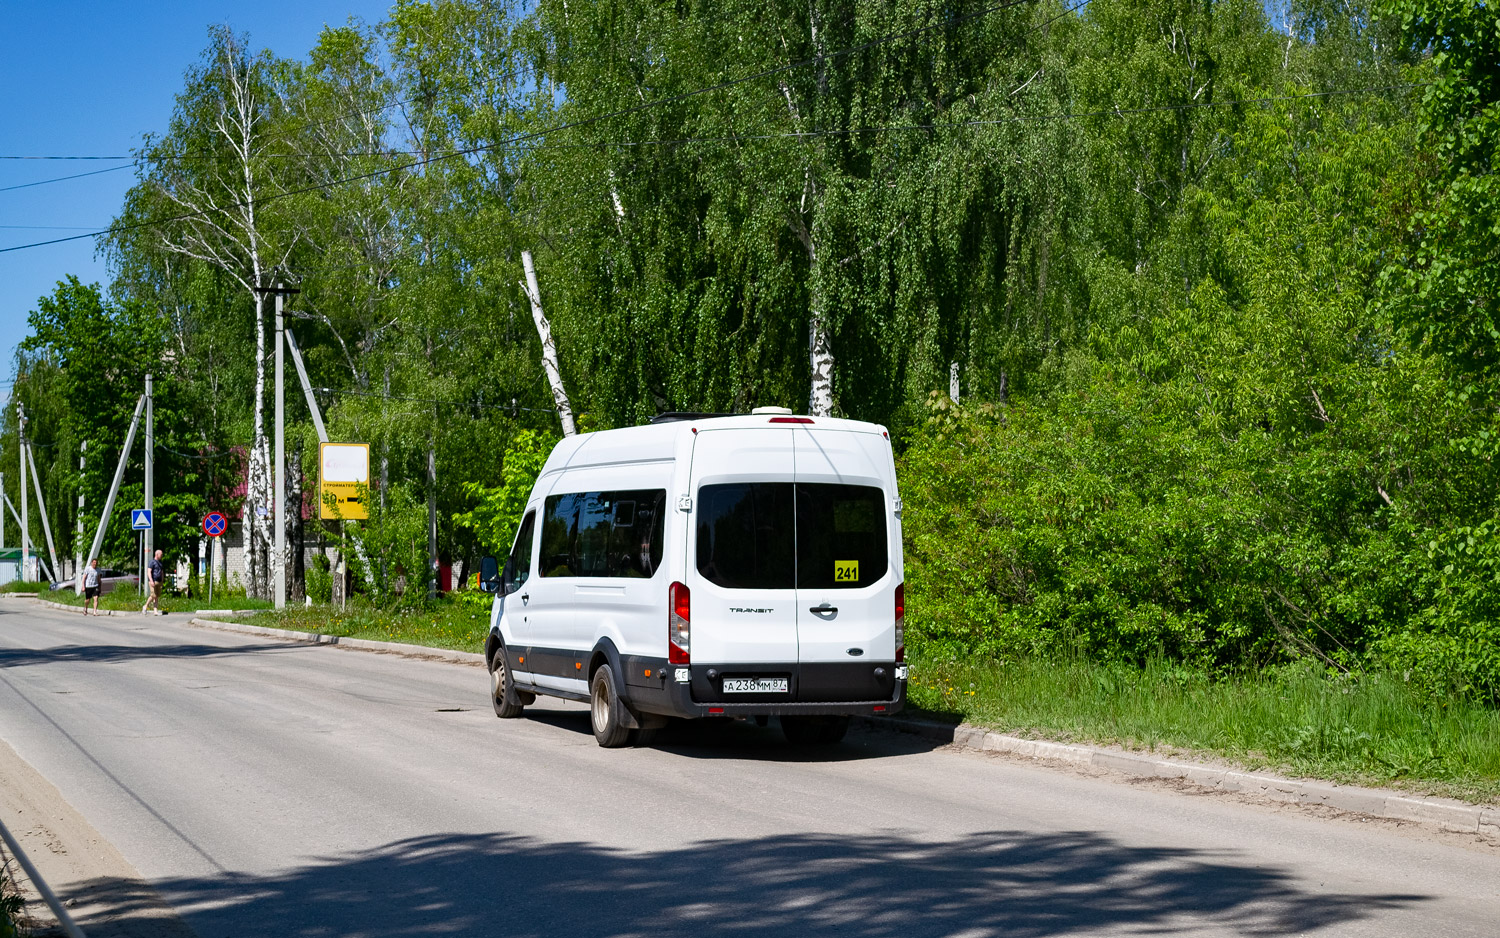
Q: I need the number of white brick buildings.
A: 1